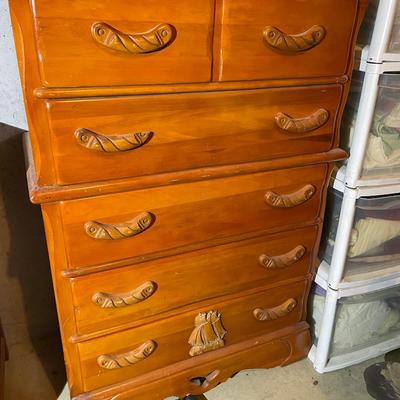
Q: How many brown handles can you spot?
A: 10